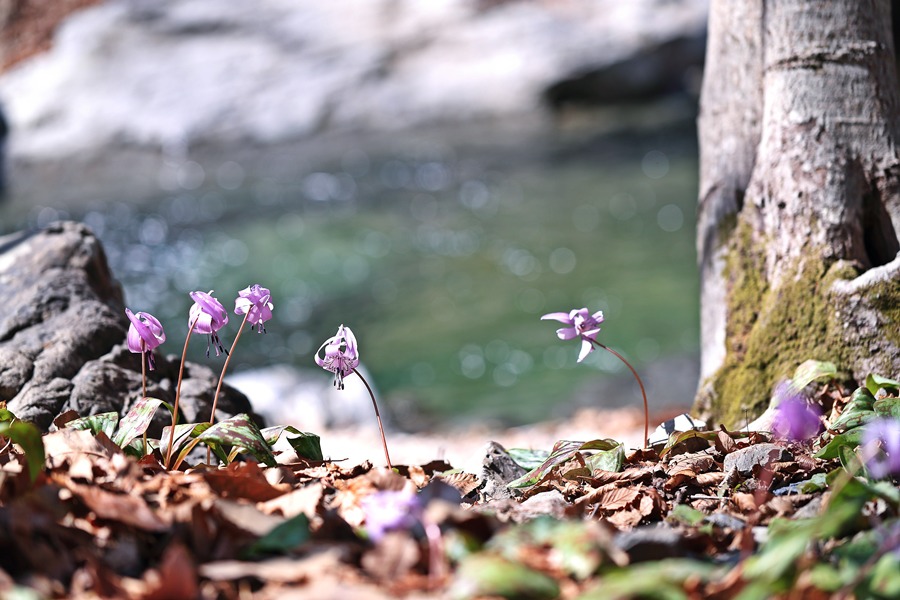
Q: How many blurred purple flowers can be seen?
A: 3